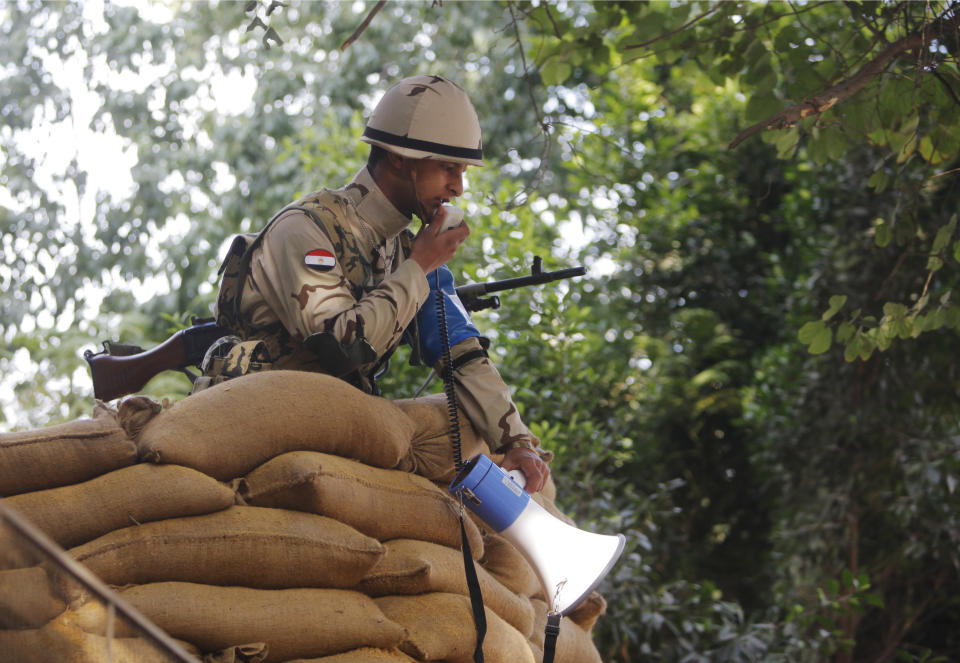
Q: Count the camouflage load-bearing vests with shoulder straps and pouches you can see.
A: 1